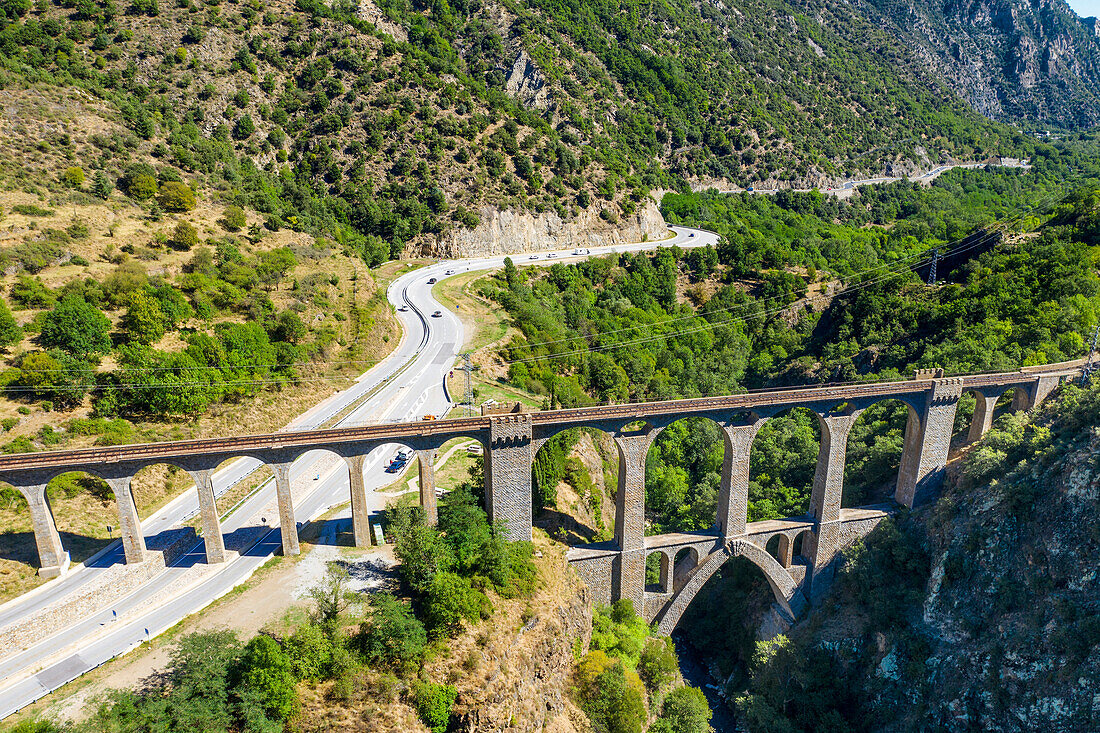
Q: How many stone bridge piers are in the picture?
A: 12